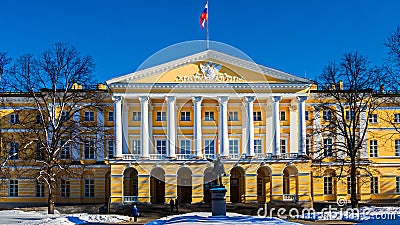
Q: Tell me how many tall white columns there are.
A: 8